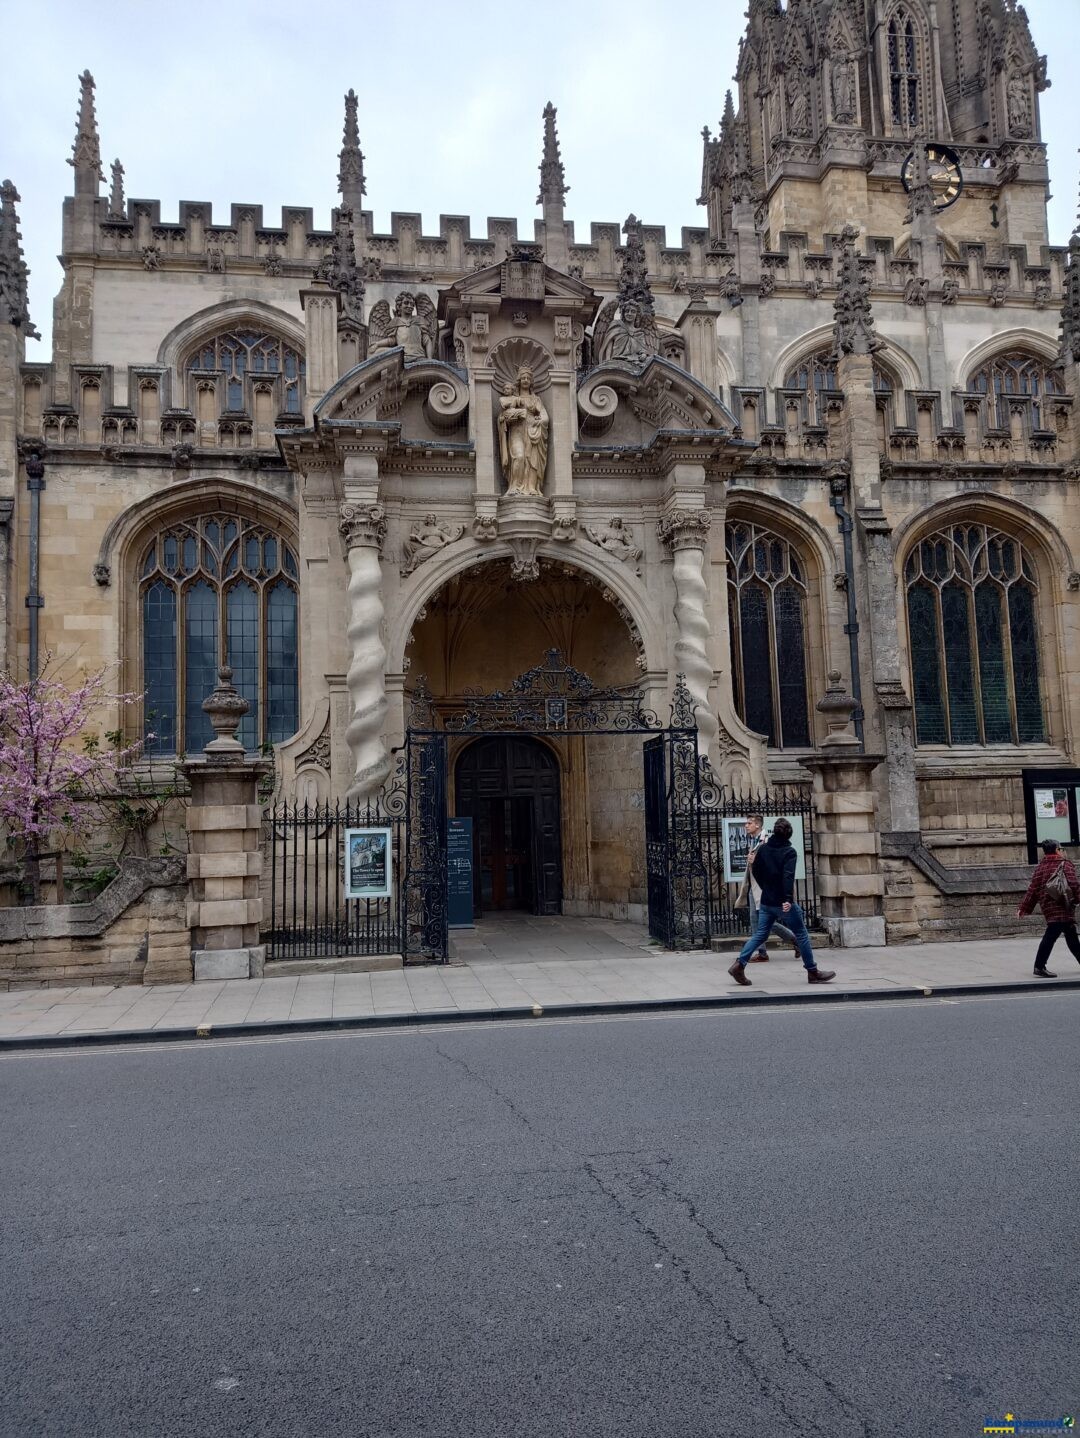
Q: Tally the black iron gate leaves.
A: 2